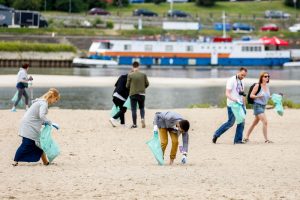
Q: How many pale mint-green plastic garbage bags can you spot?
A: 7